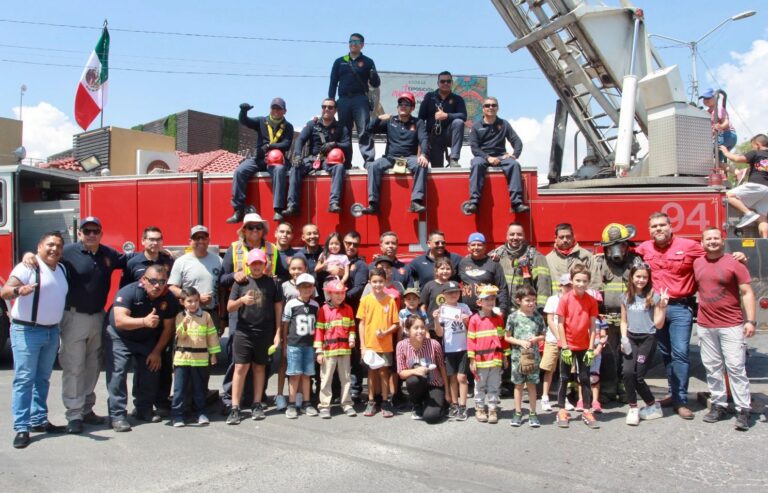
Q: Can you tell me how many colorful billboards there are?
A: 1